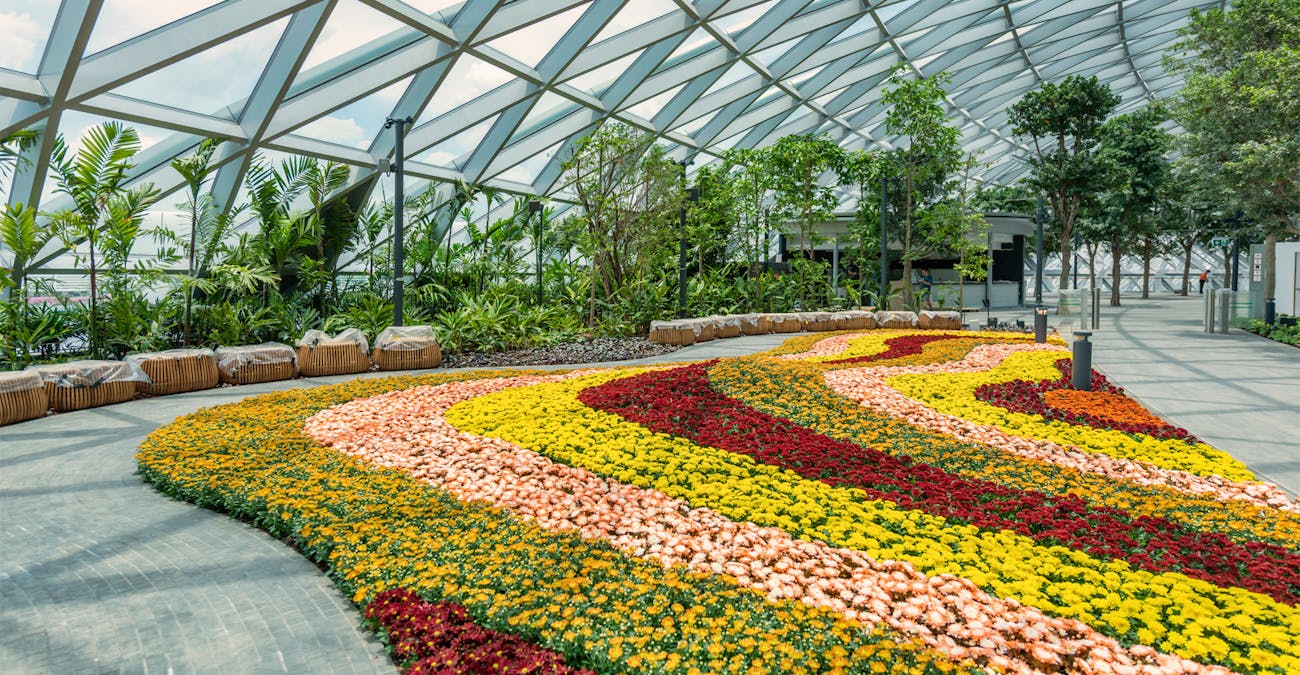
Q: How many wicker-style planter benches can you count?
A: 15